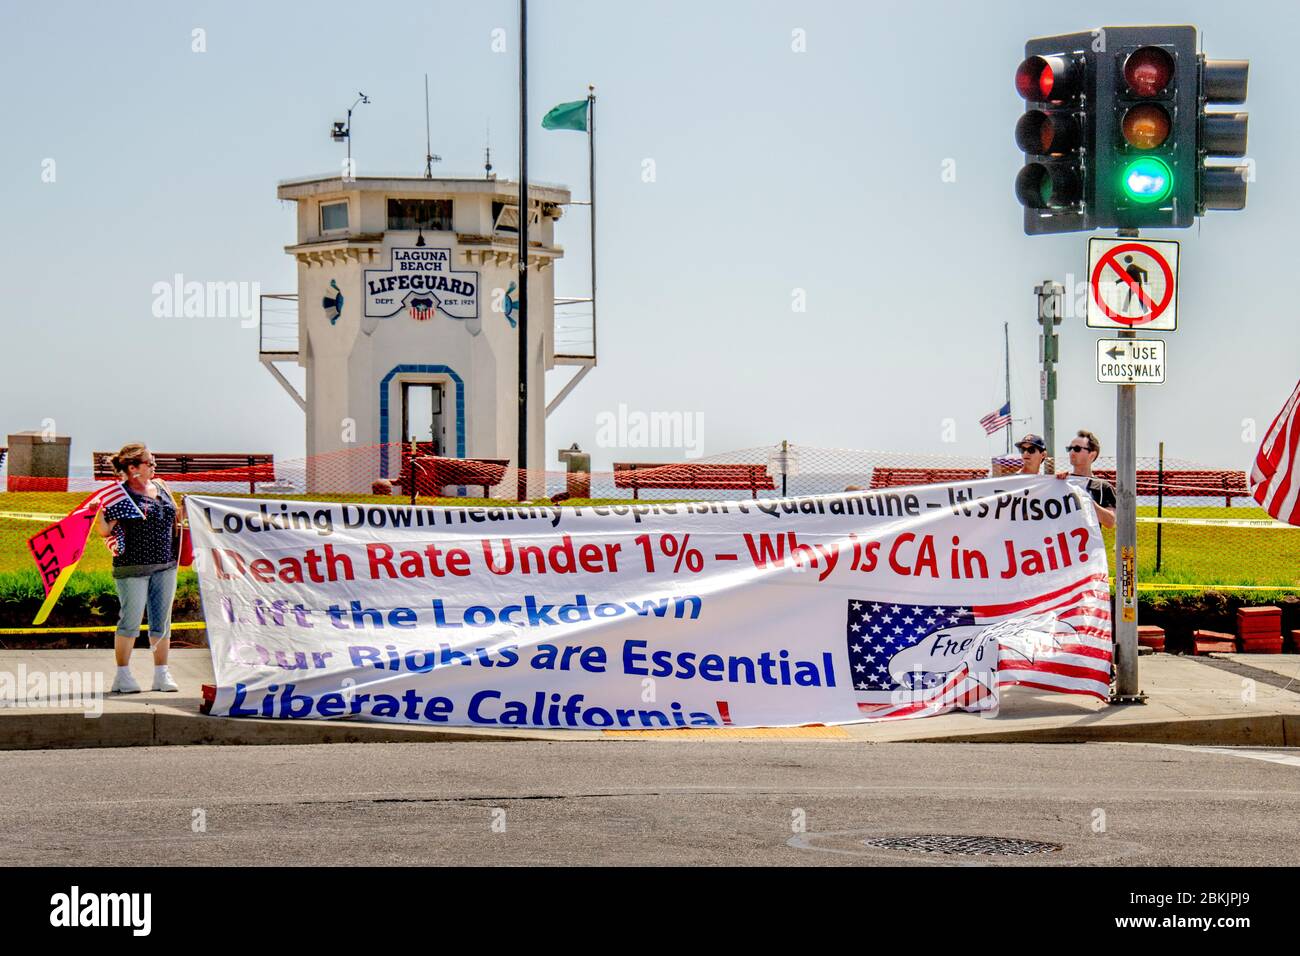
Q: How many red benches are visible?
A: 5